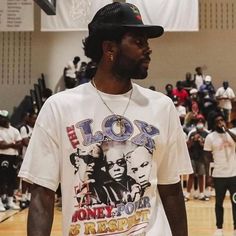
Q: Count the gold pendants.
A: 1